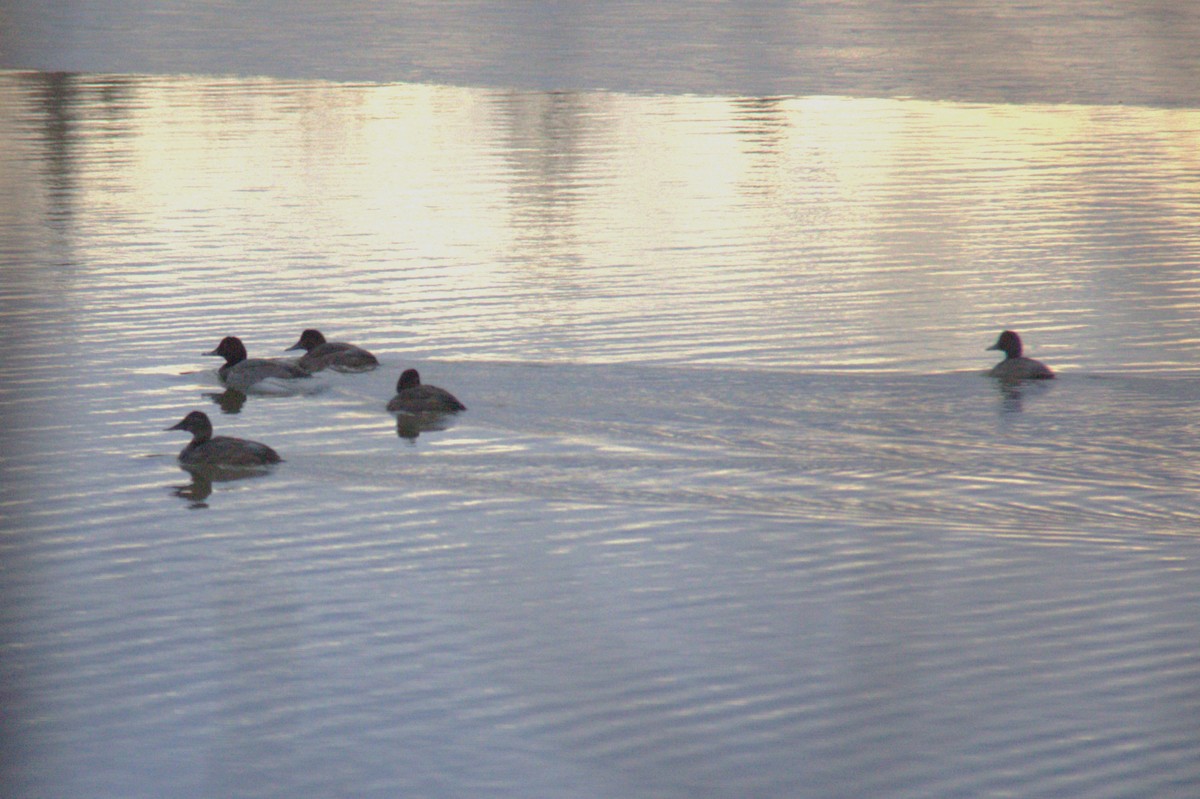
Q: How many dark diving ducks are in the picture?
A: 5